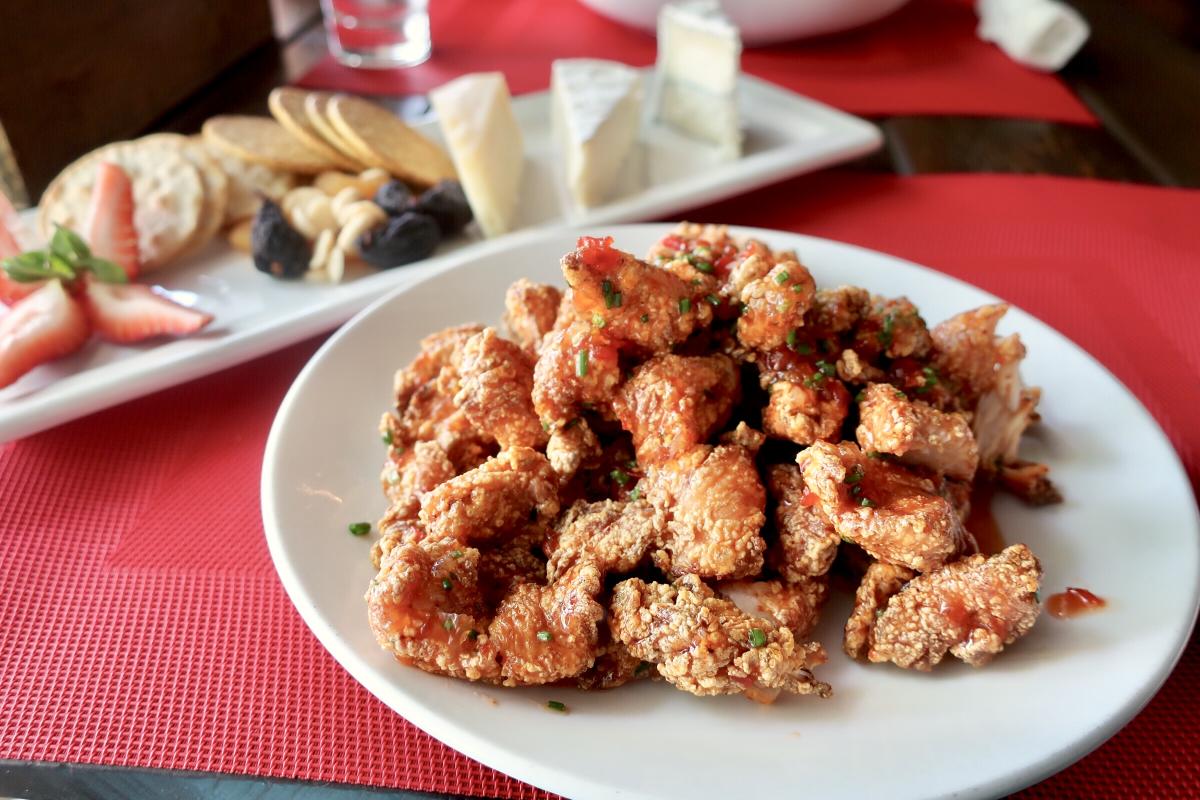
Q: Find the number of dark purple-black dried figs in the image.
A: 4